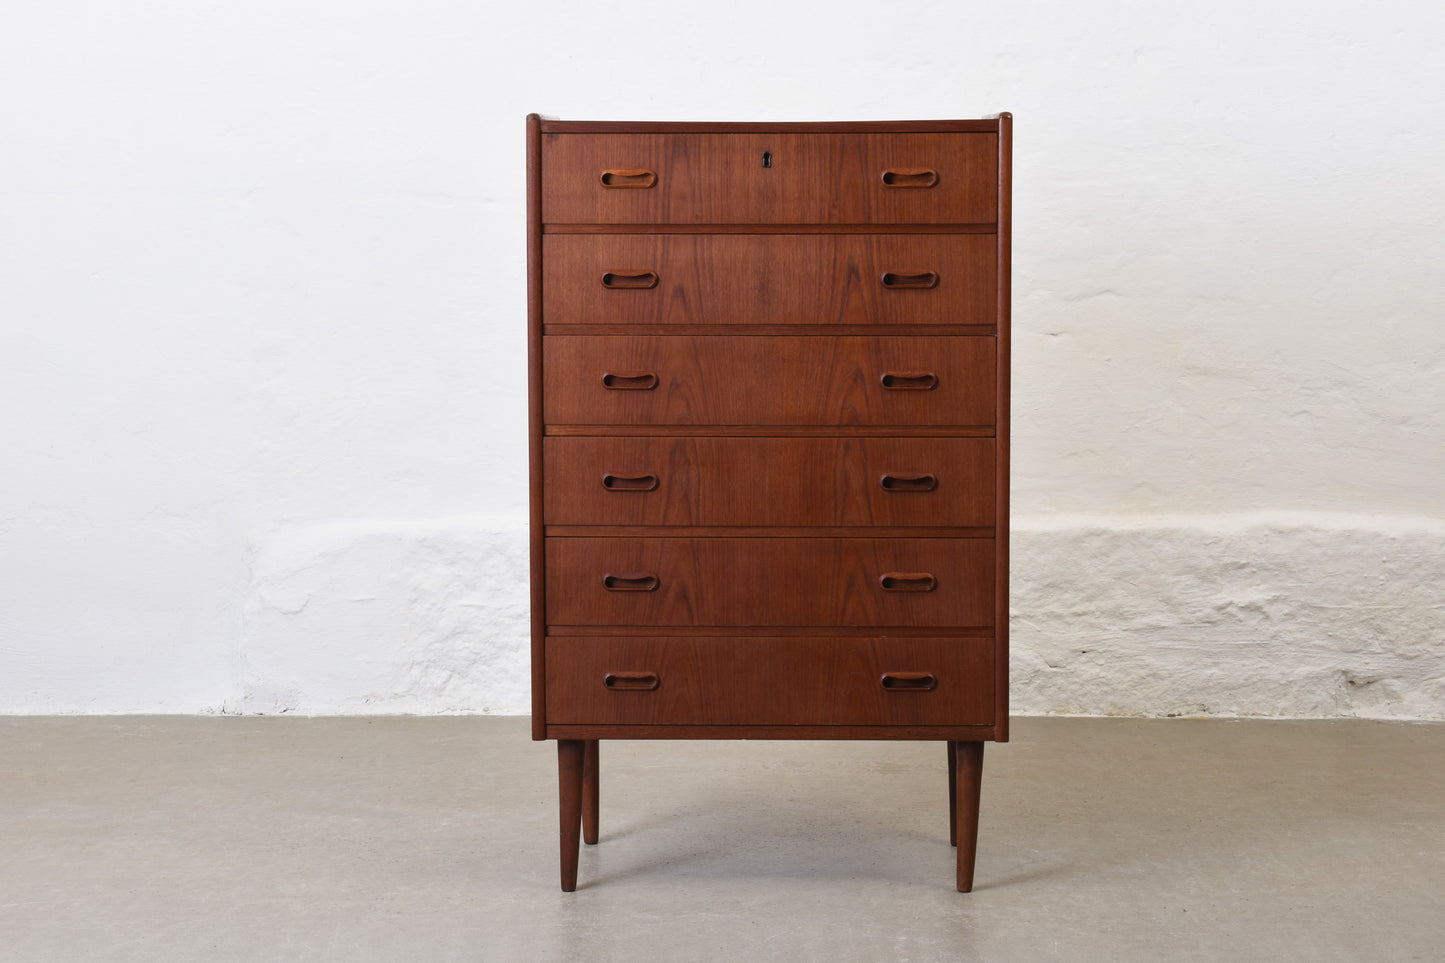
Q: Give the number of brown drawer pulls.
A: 12